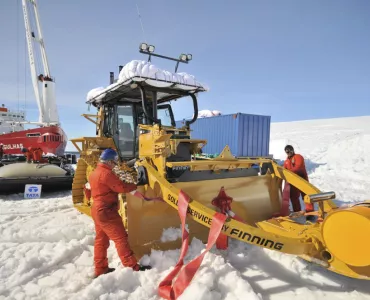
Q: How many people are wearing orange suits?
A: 2